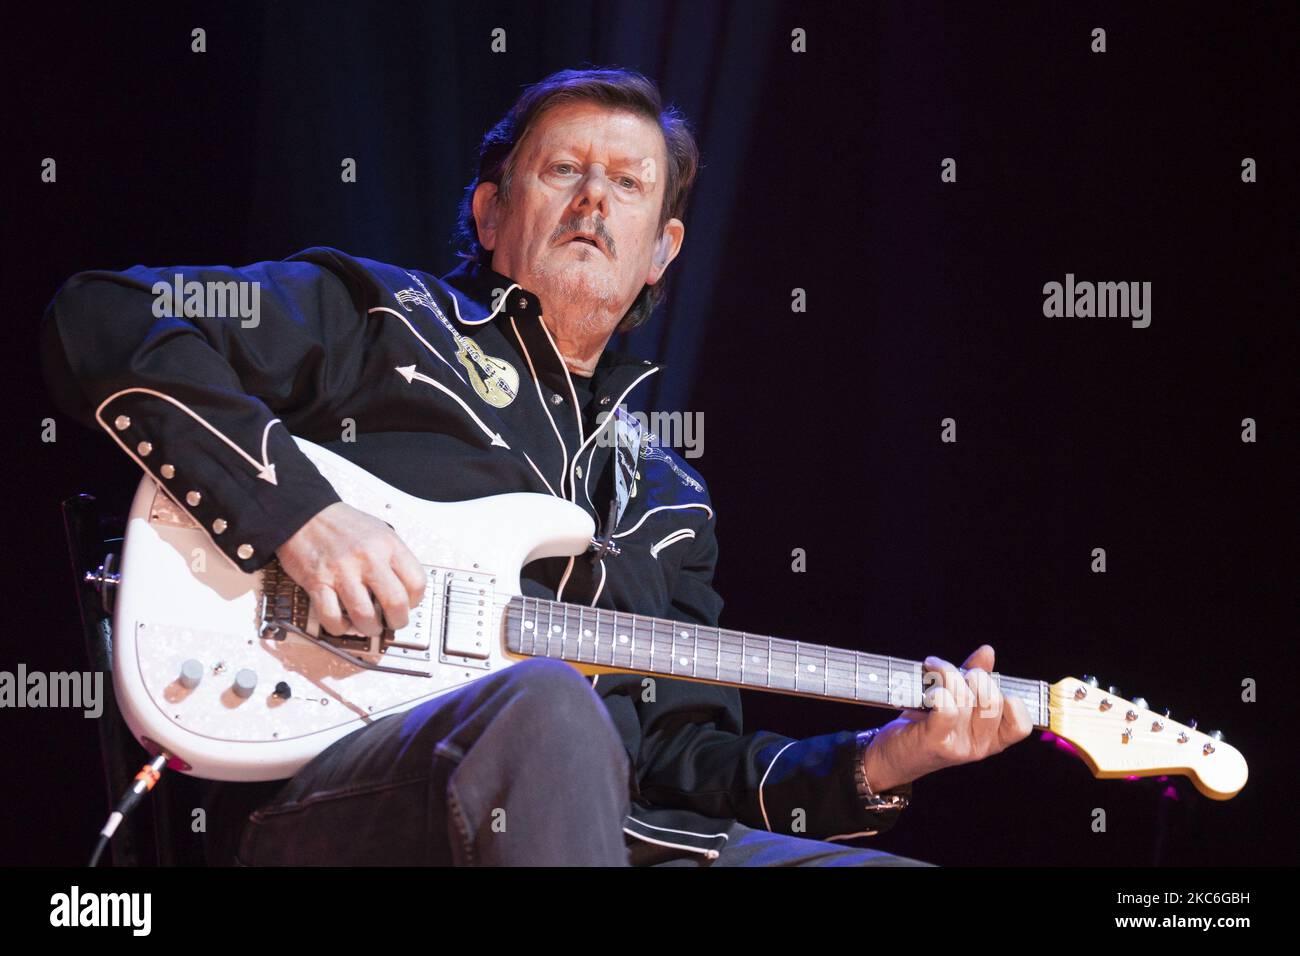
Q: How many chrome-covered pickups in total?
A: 2